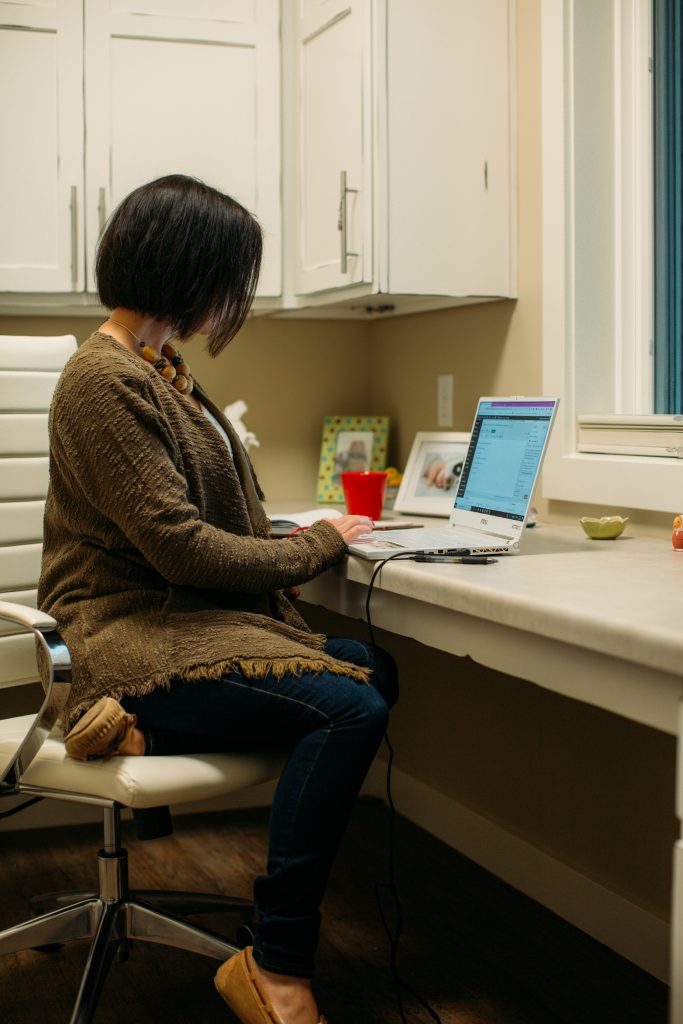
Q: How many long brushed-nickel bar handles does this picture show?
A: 3